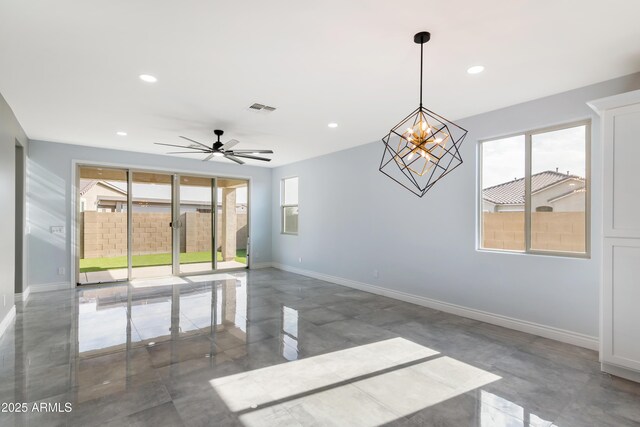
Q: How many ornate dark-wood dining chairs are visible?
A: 0